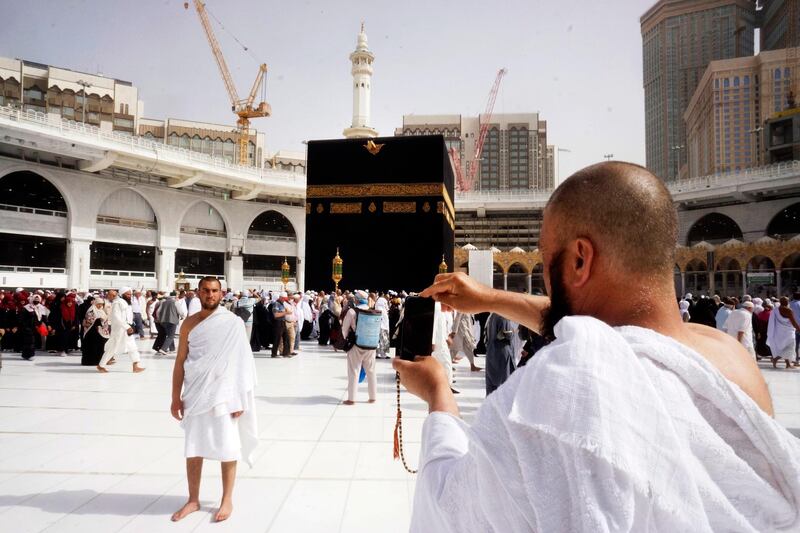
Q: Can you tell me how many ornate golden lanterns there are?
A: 3